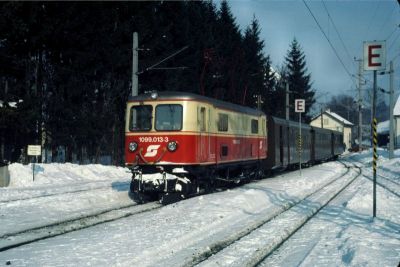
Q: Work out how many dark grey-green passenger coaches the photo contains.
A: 3